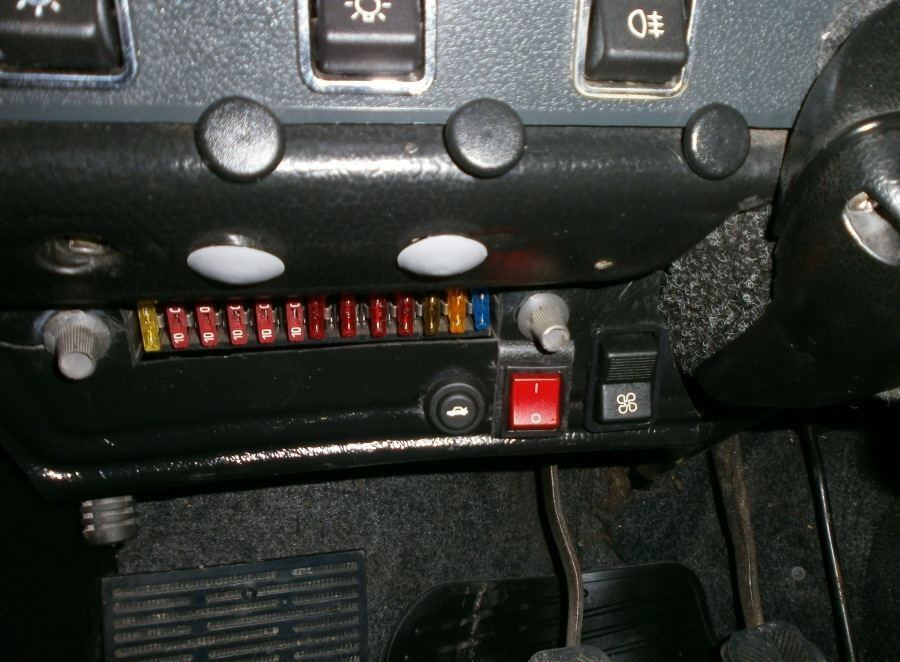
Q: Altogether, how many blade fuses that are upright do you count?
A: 13